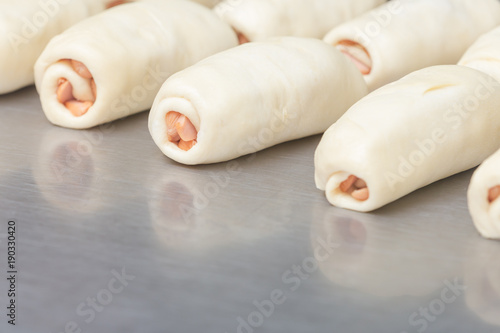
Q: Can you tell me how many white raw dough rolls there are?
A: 9